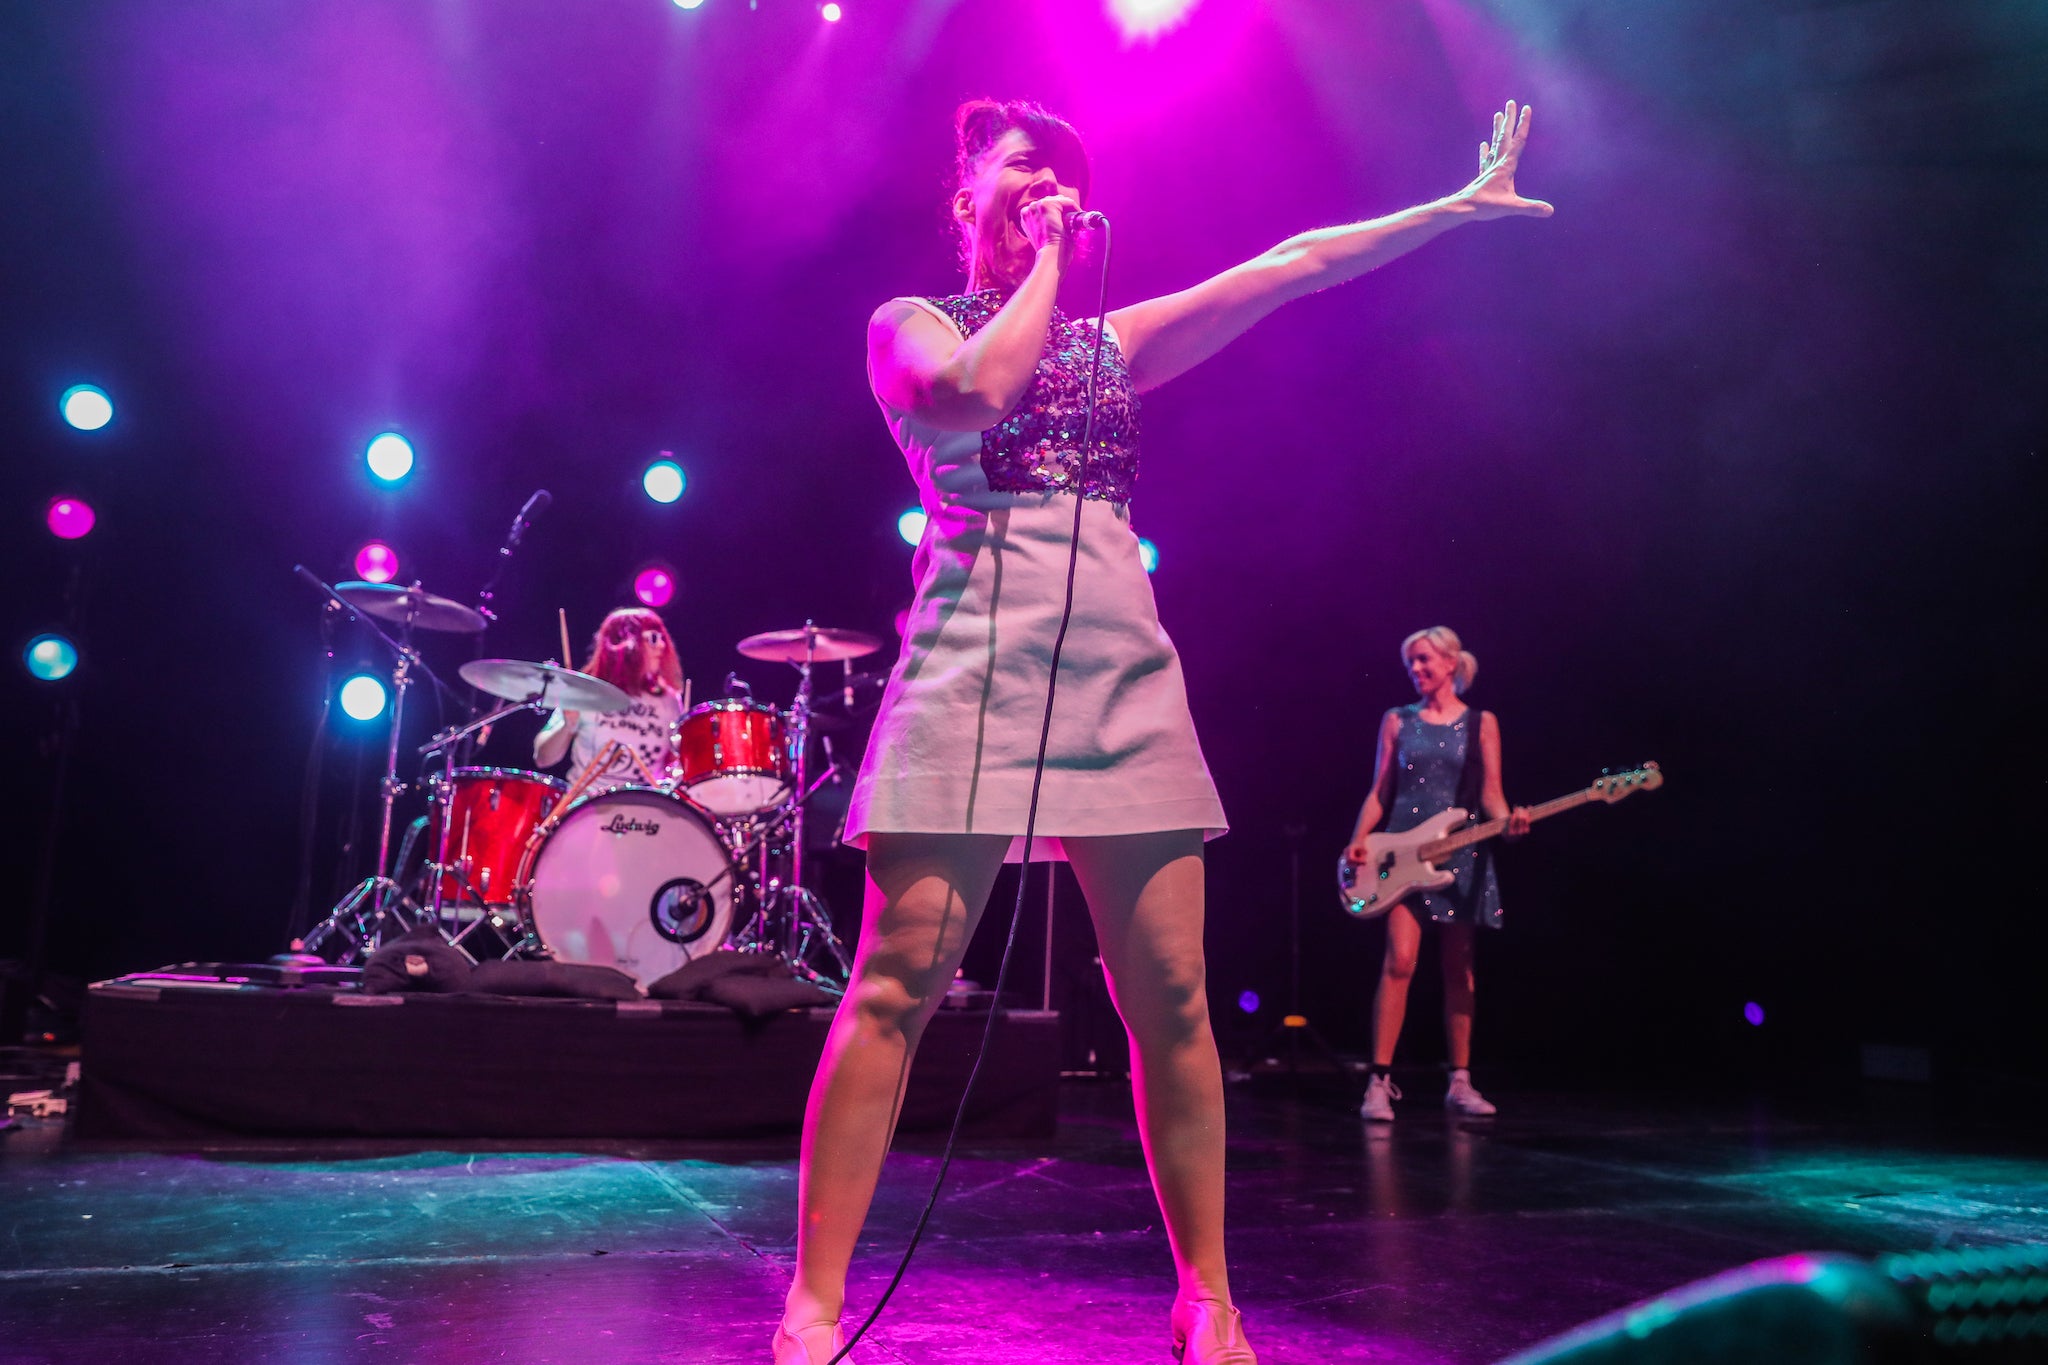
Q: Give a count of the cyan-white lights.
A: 7